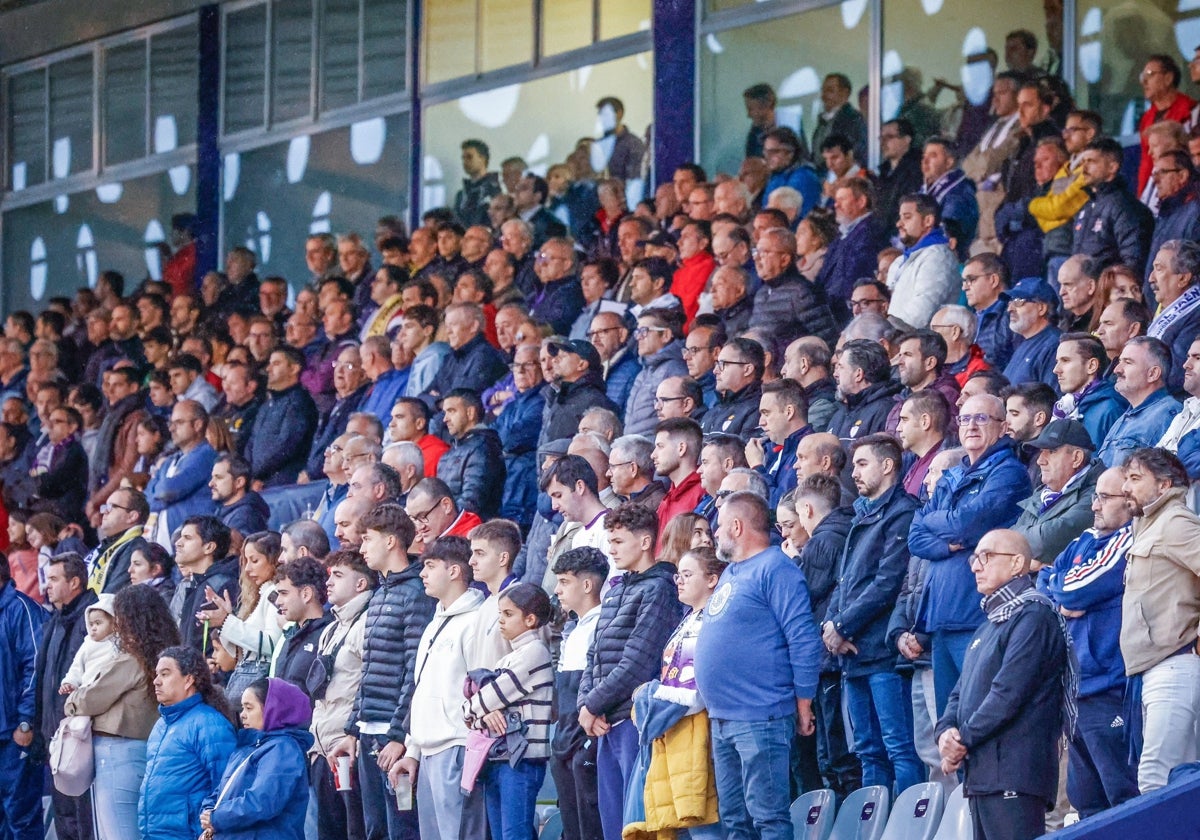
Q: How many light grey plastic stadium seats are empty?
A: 4